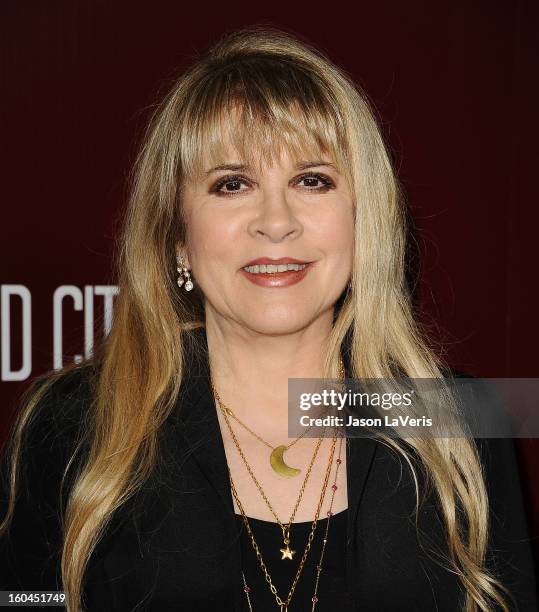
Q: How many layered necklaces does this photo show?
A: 4